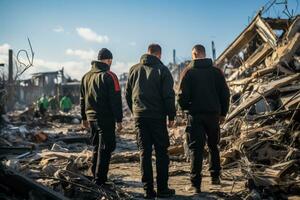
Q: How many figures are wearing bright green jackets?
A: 2